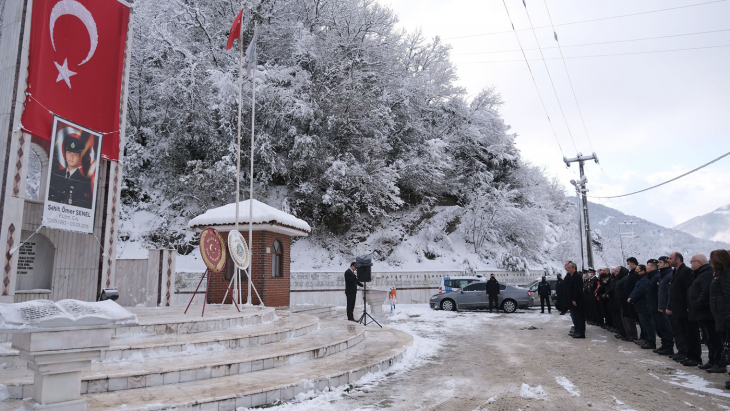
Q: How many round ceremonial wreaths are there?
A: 2